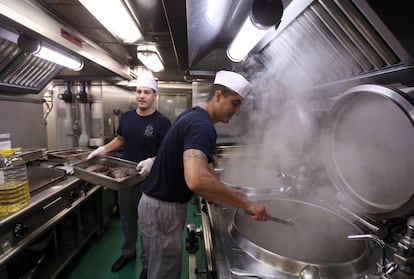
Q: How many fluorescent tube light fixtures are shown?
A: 4